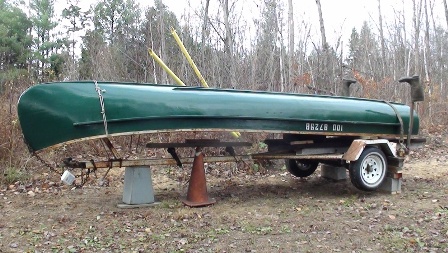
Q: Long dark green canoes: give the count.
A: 1